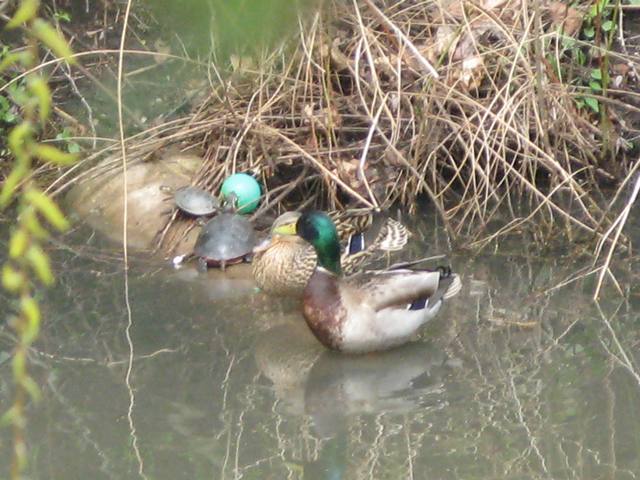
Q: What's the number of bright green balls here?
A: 1